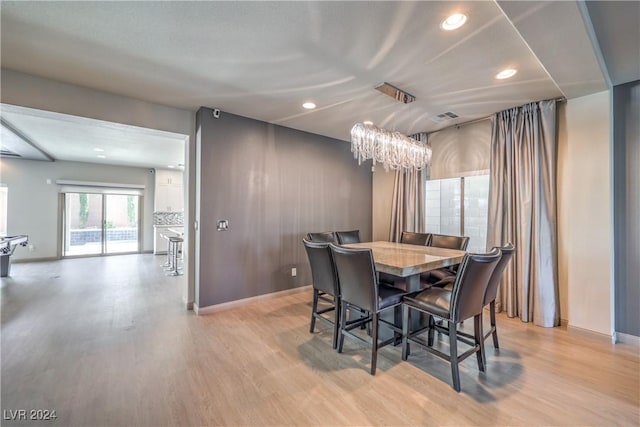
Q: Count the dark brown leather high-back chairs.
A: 8